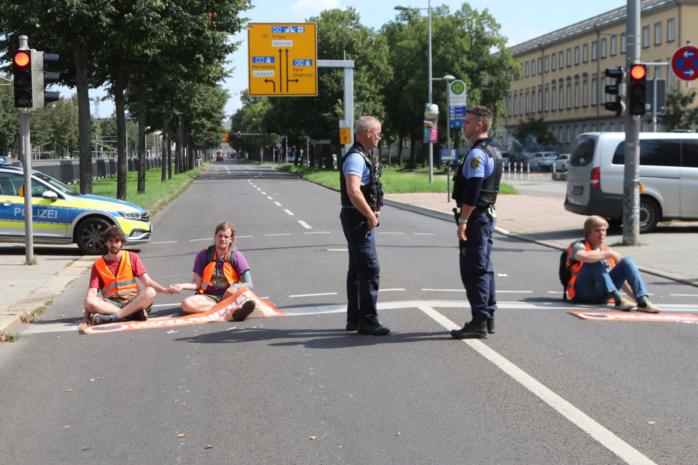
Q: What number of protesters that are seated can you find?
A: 3